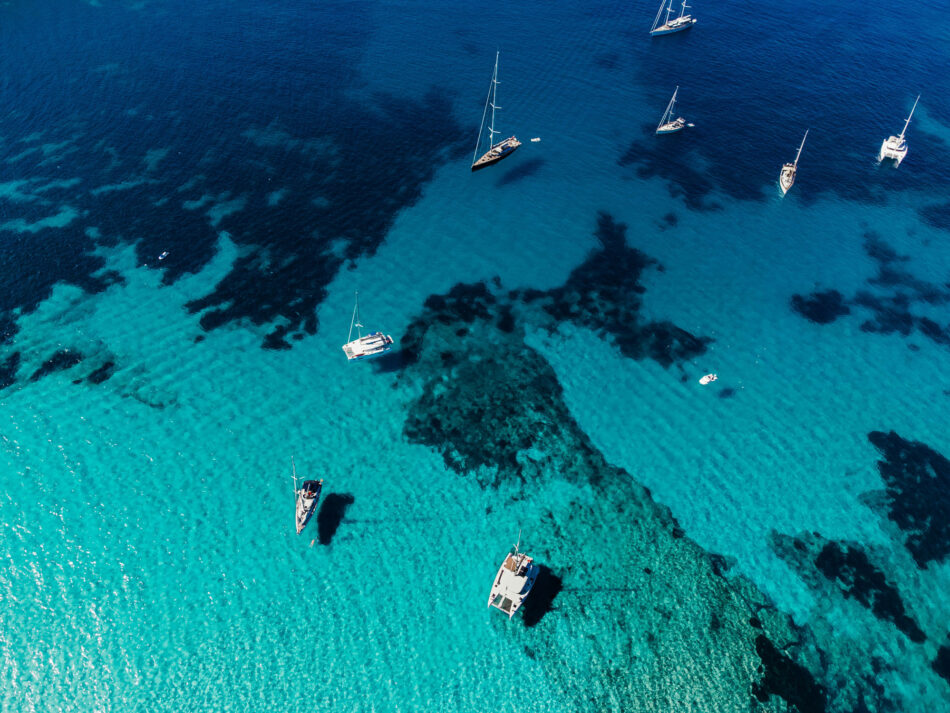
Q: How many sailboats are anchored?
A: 8